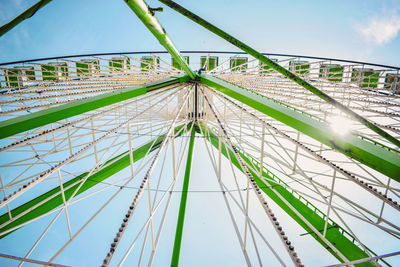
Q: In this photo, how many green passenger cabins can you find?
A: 13